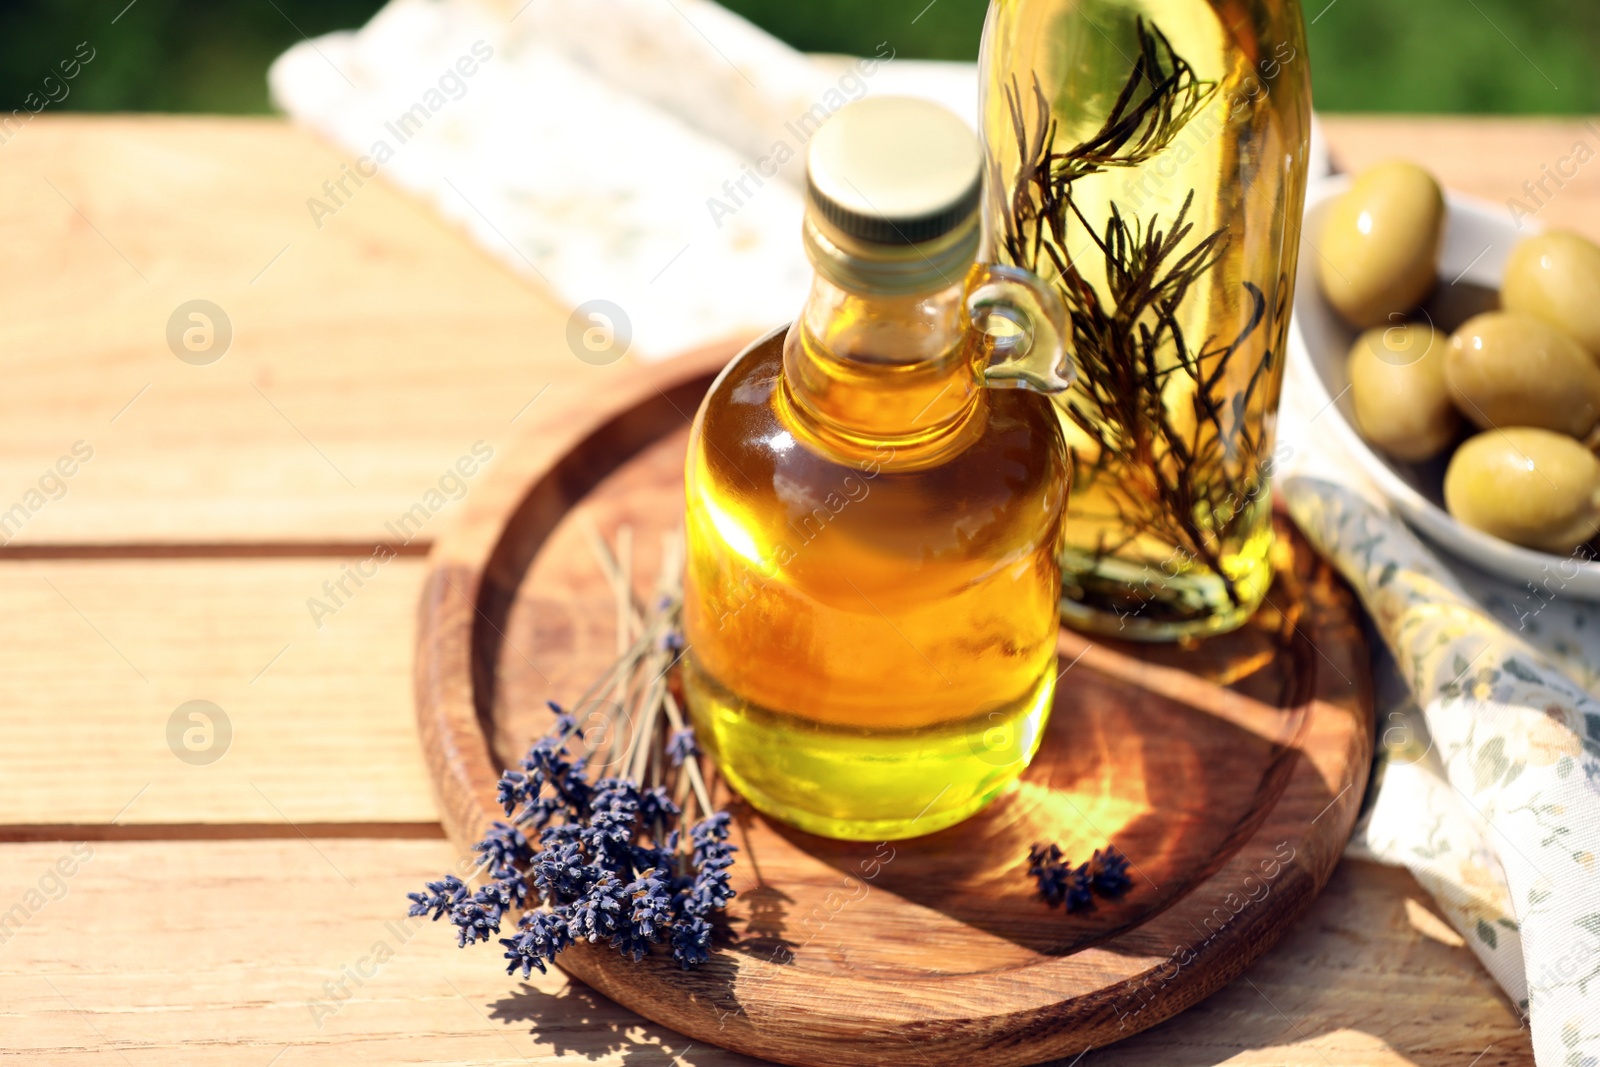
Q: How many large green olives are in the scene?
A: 5